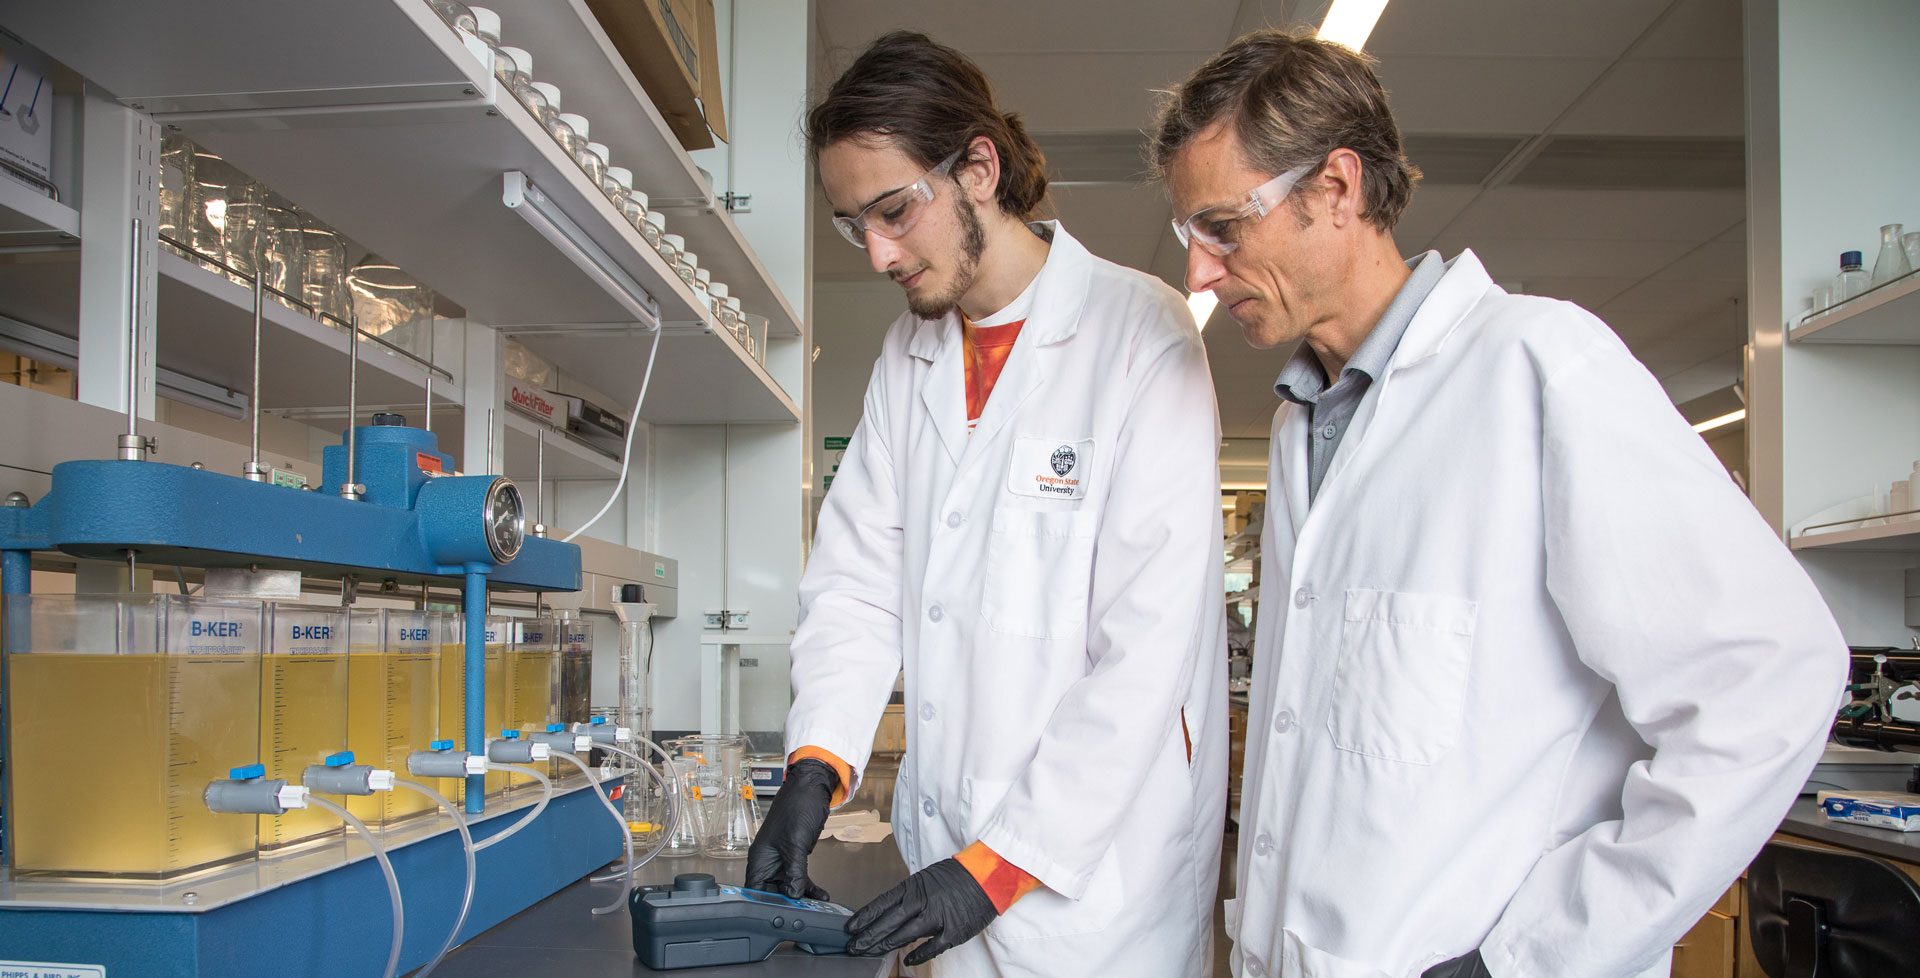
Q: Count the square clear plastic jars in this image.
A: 6